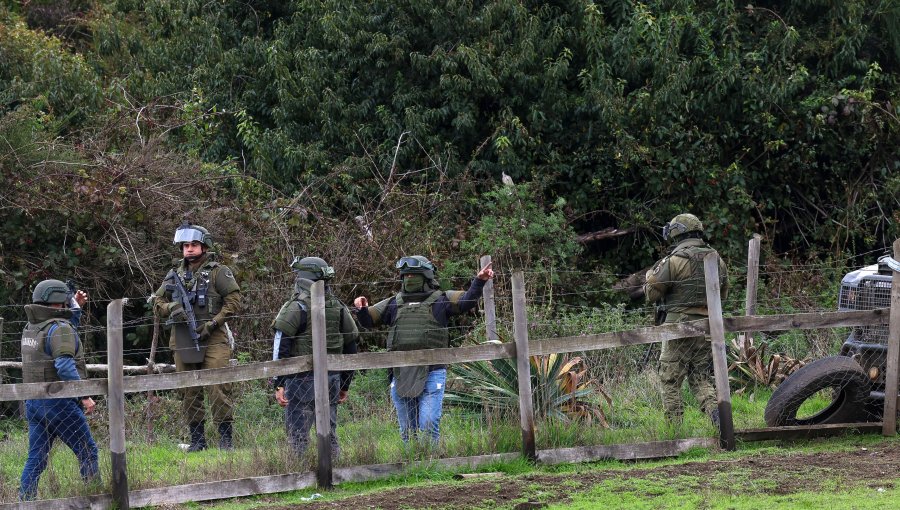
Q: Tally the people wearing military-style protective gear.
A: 5